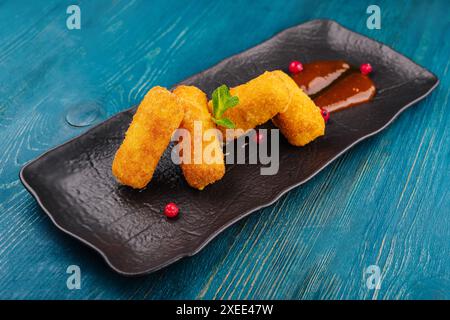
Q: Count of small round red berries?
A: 5